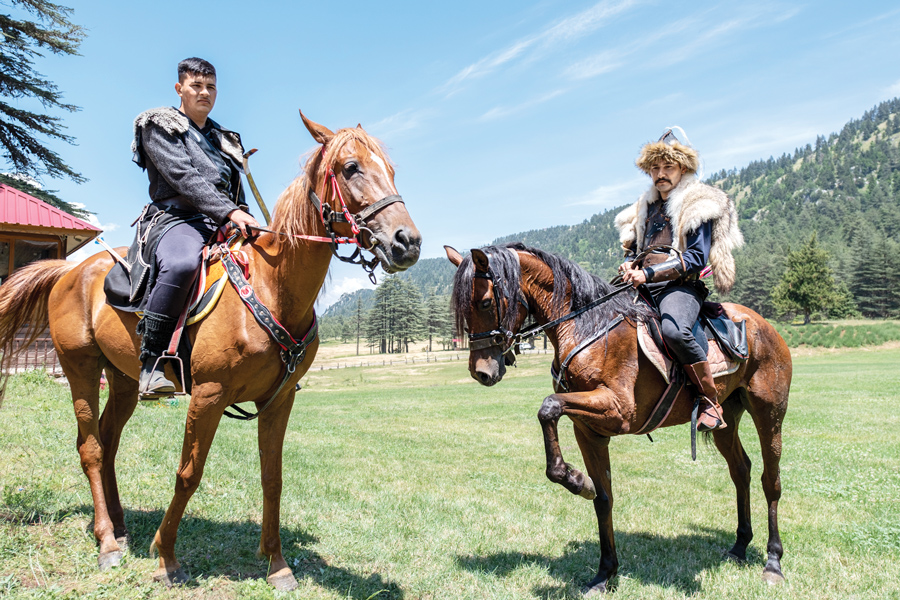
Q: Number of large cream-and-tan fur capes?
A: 1